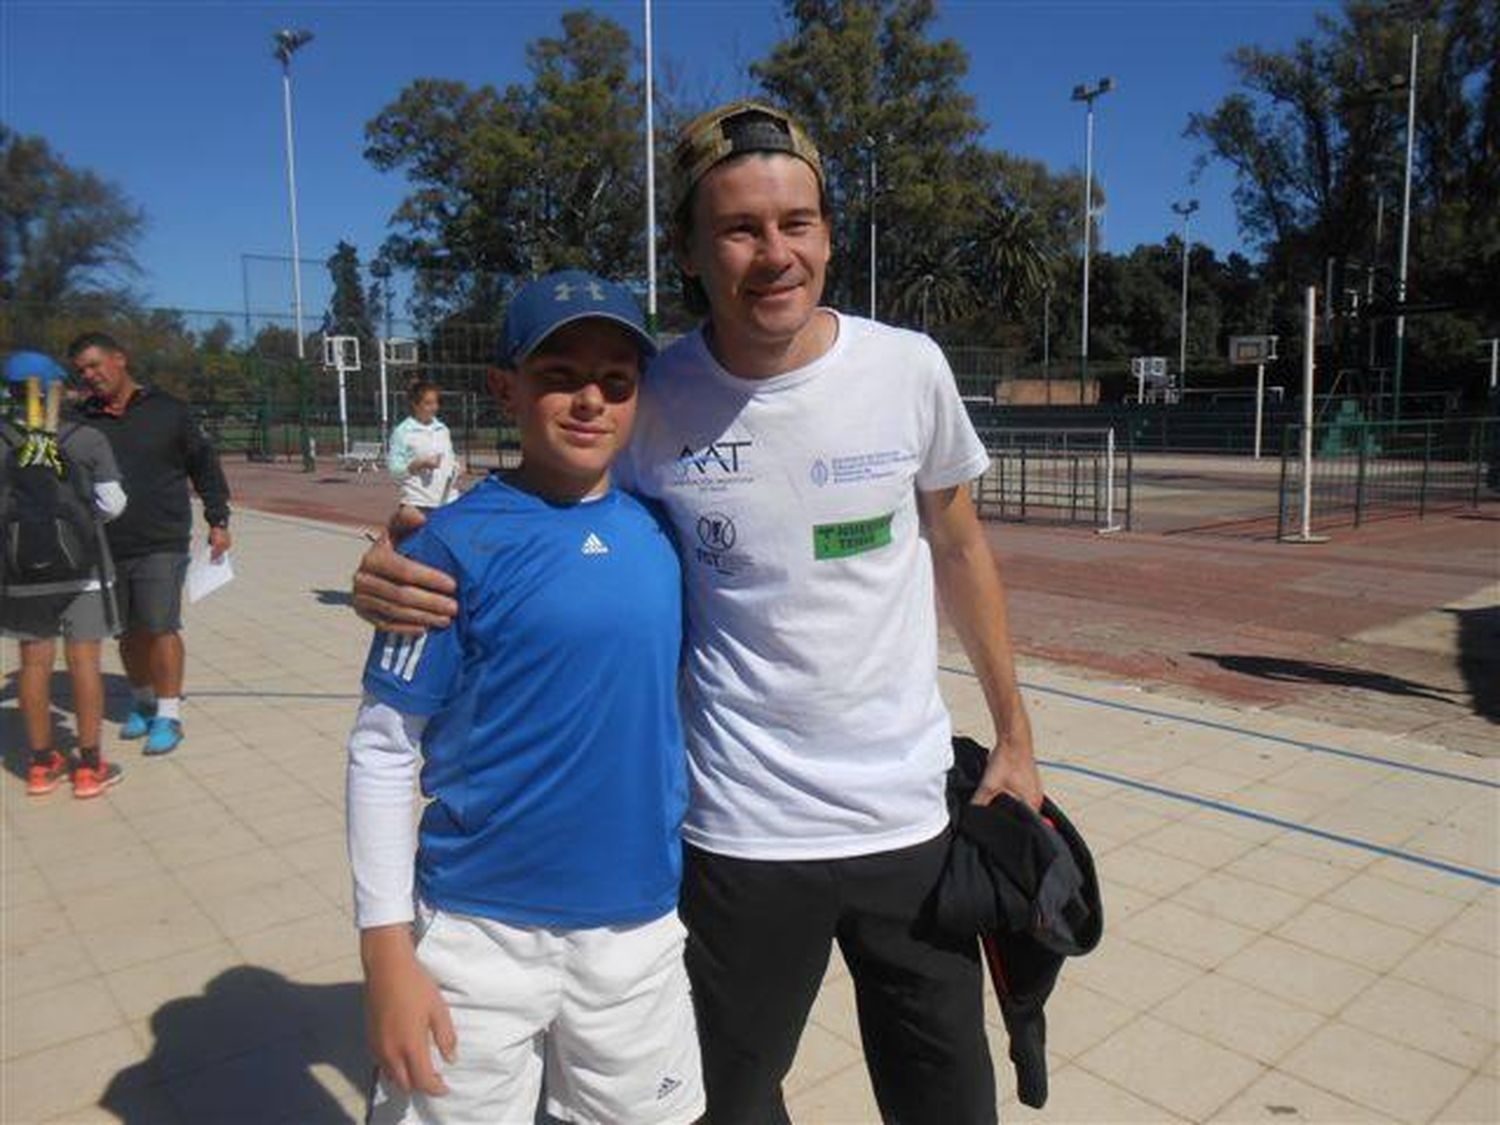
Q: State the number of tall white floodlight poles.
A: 6